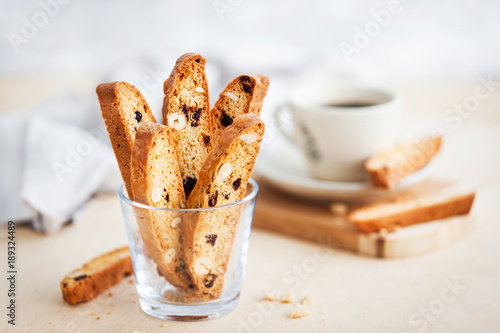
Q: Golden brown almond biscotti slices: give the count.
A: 8